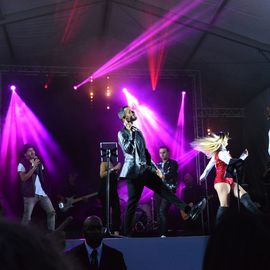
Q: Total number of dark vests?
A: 1